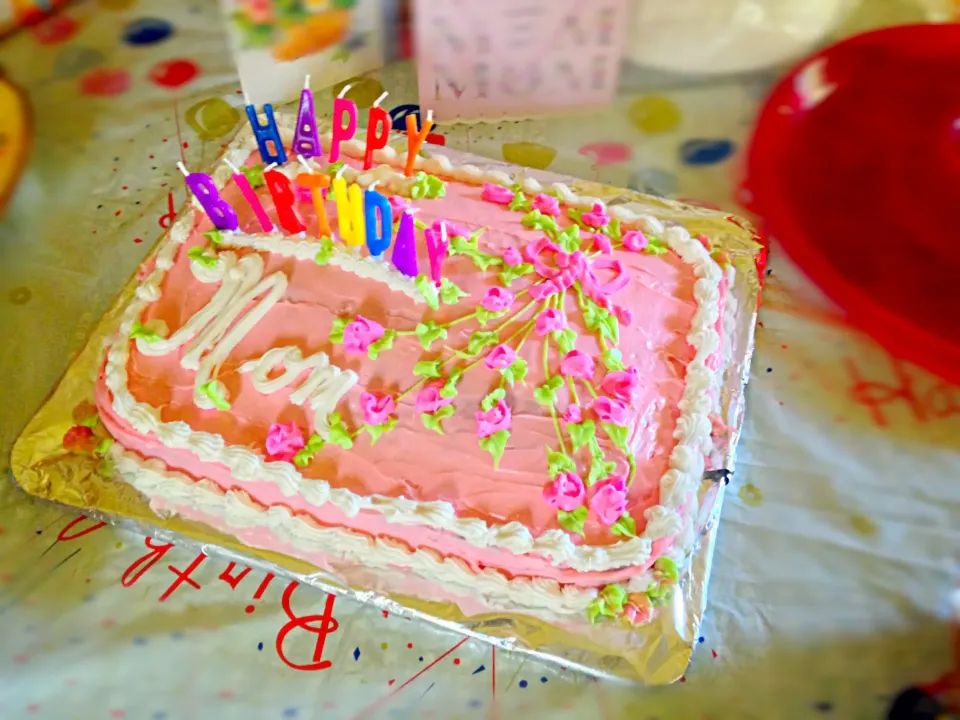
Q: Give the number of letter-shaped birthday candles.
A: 13